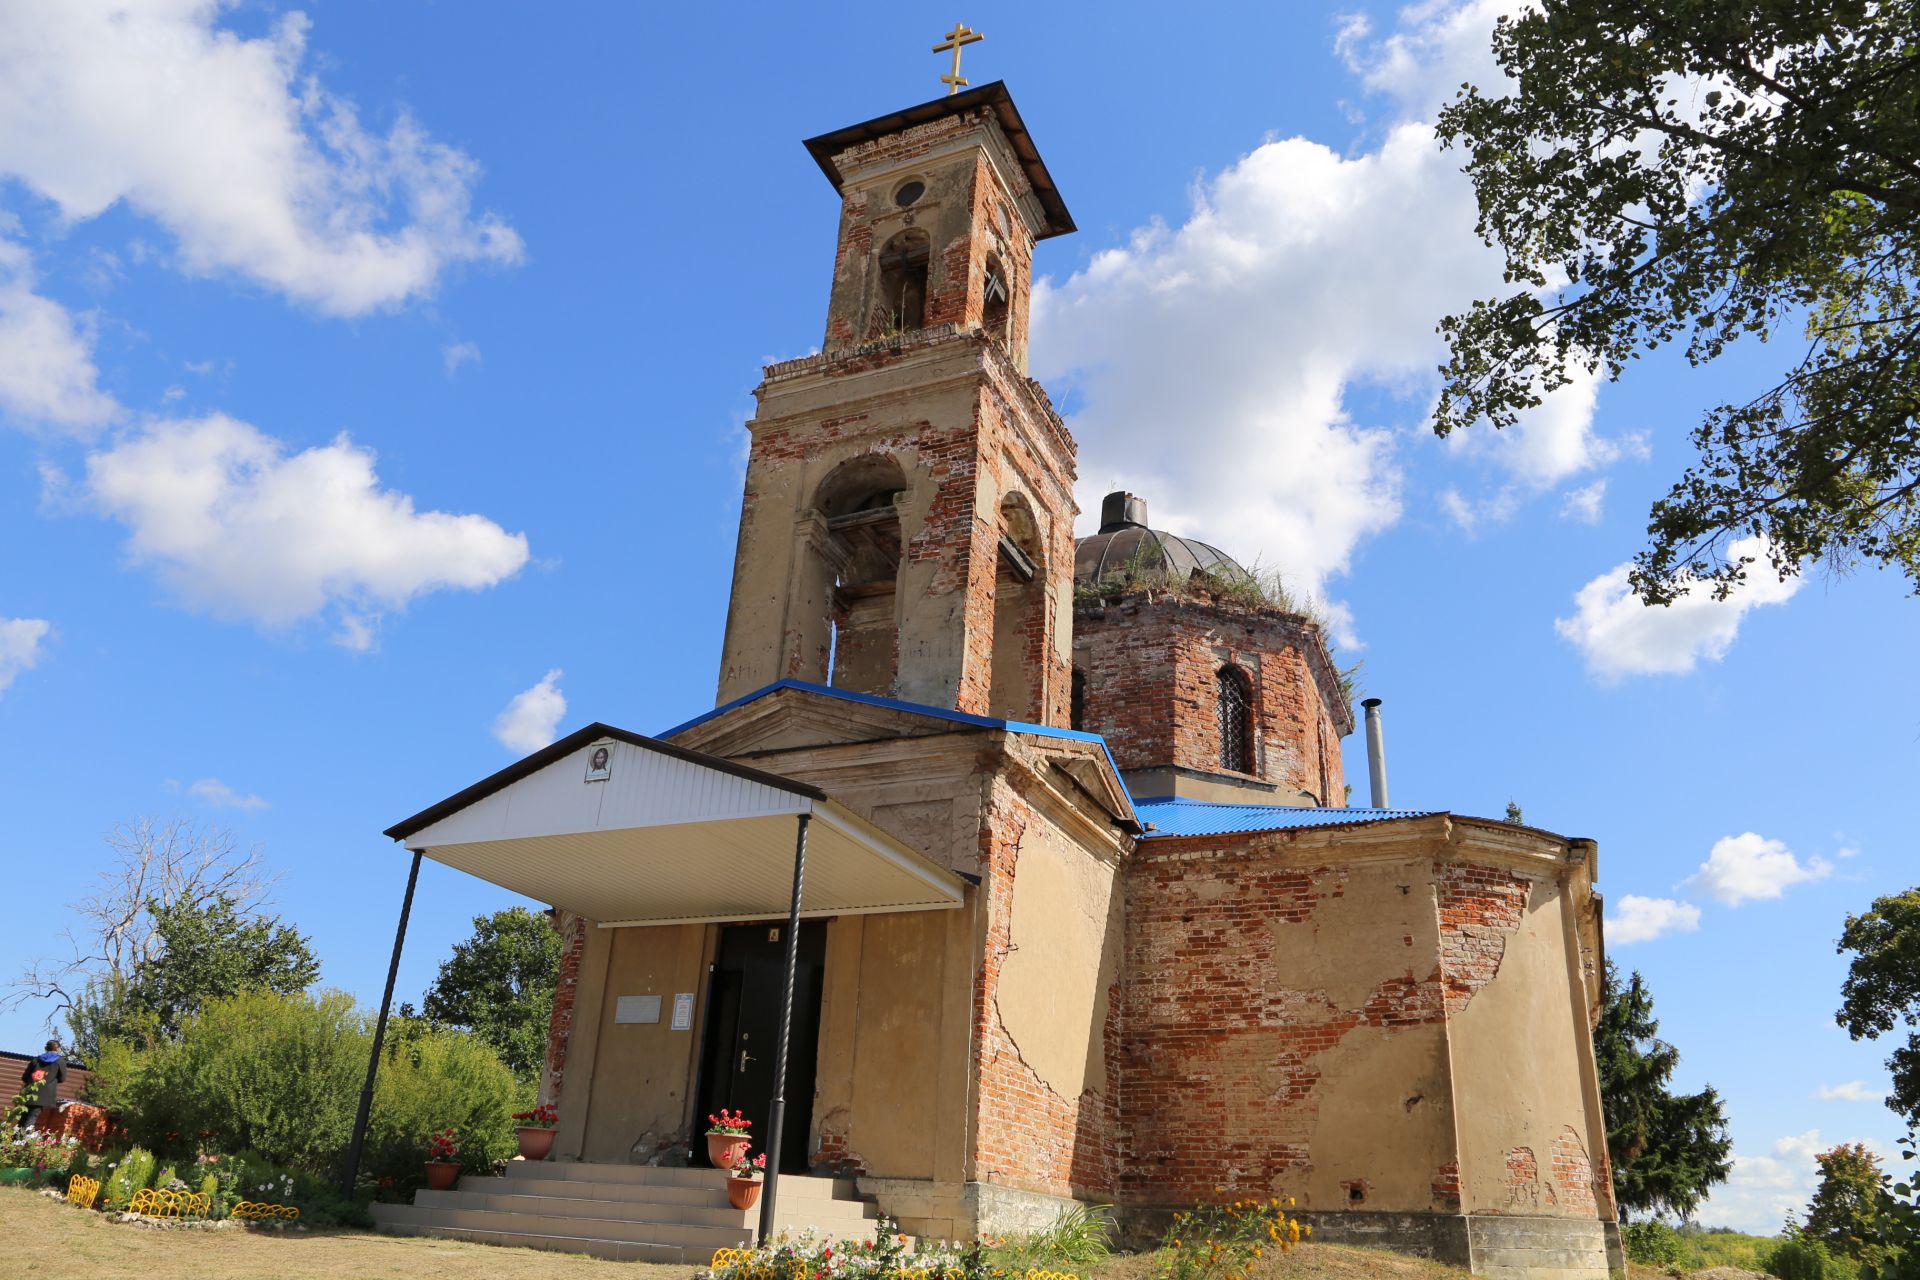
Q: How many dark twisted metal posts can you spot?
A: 2